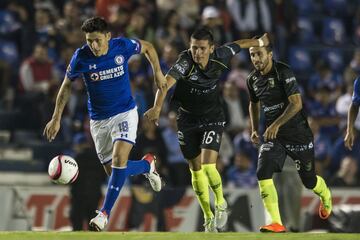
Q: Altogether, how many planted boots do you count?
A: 3